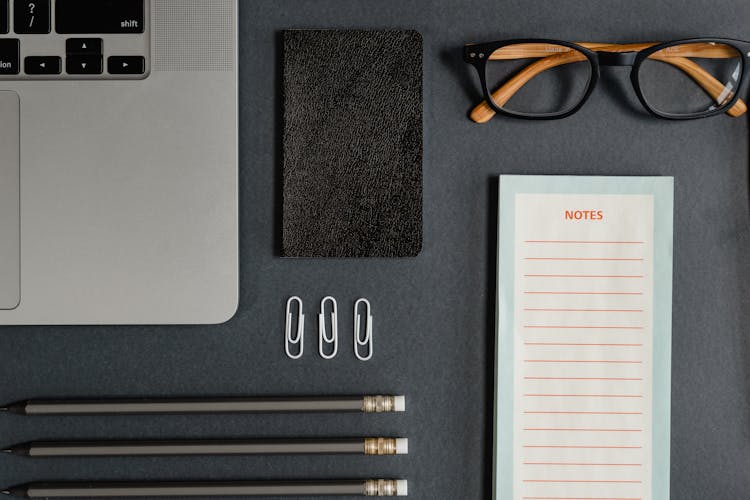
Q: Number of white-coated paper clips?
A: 3